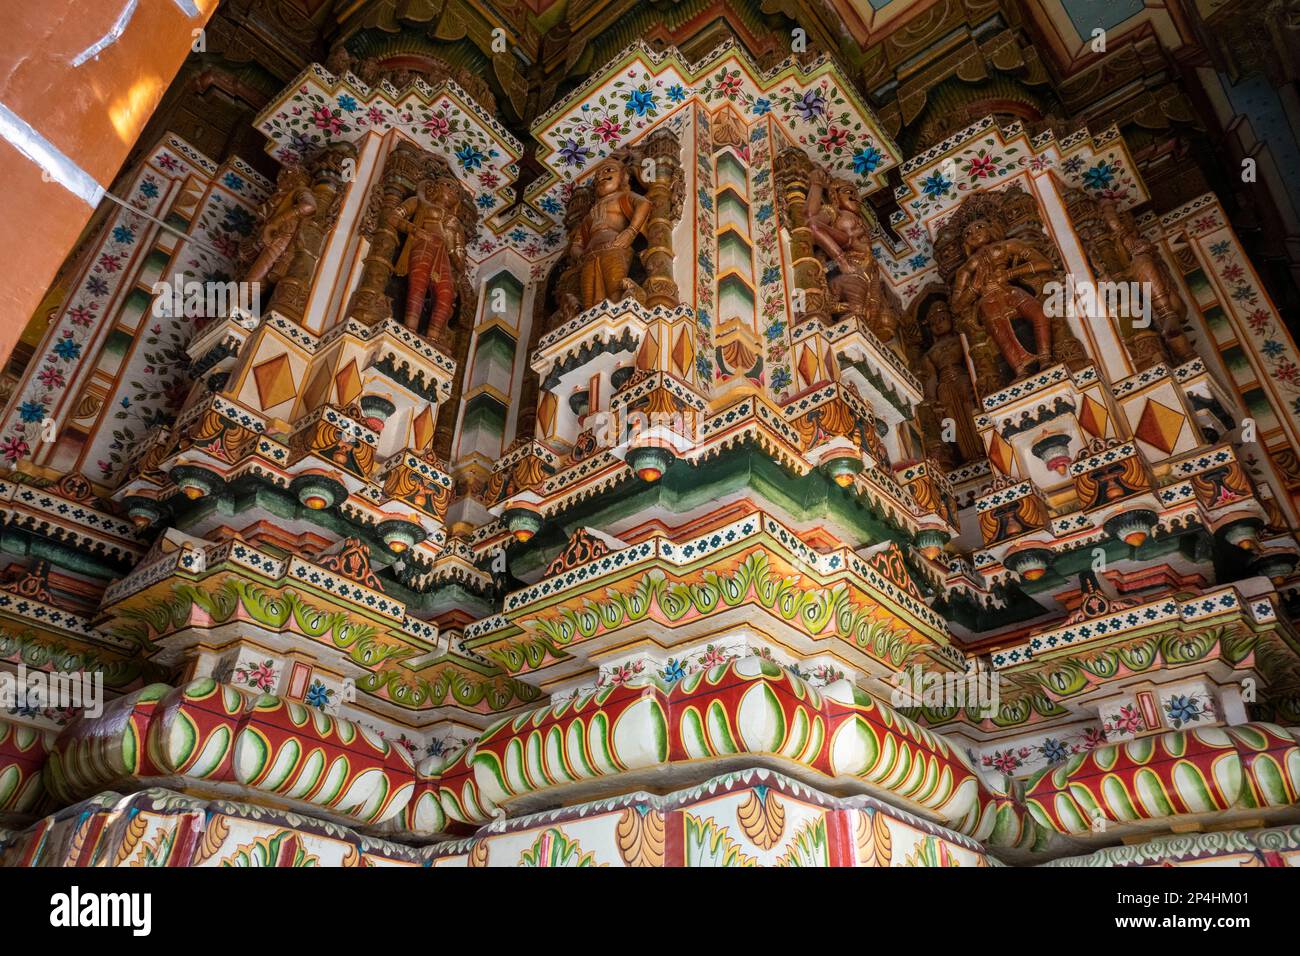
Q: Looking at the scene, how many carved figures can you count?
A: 7